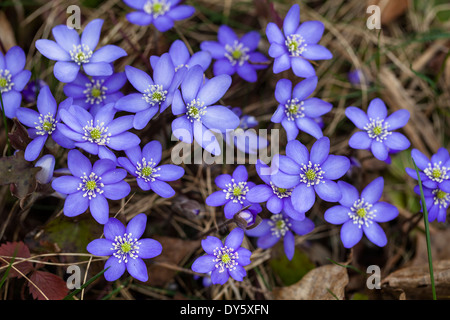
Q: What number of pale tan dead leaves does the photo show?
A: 2